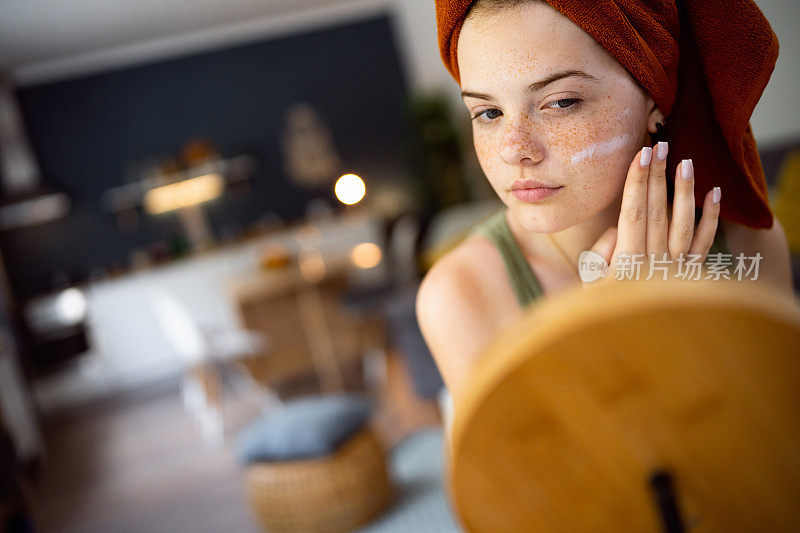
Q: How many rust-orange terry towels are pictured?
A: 1